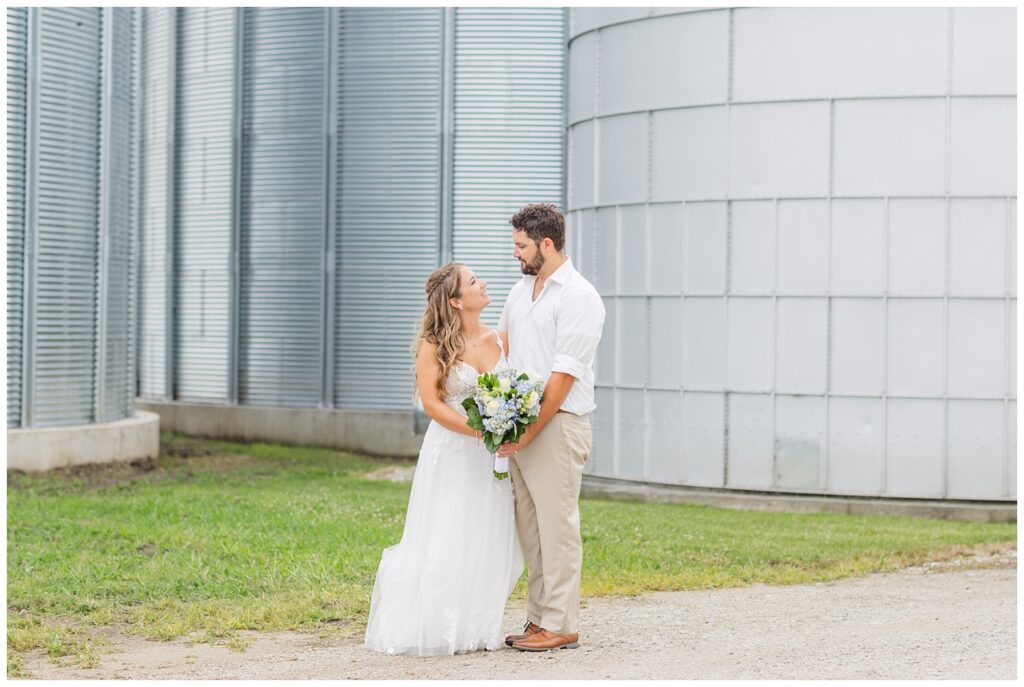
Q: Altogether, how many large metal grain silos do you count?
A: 3